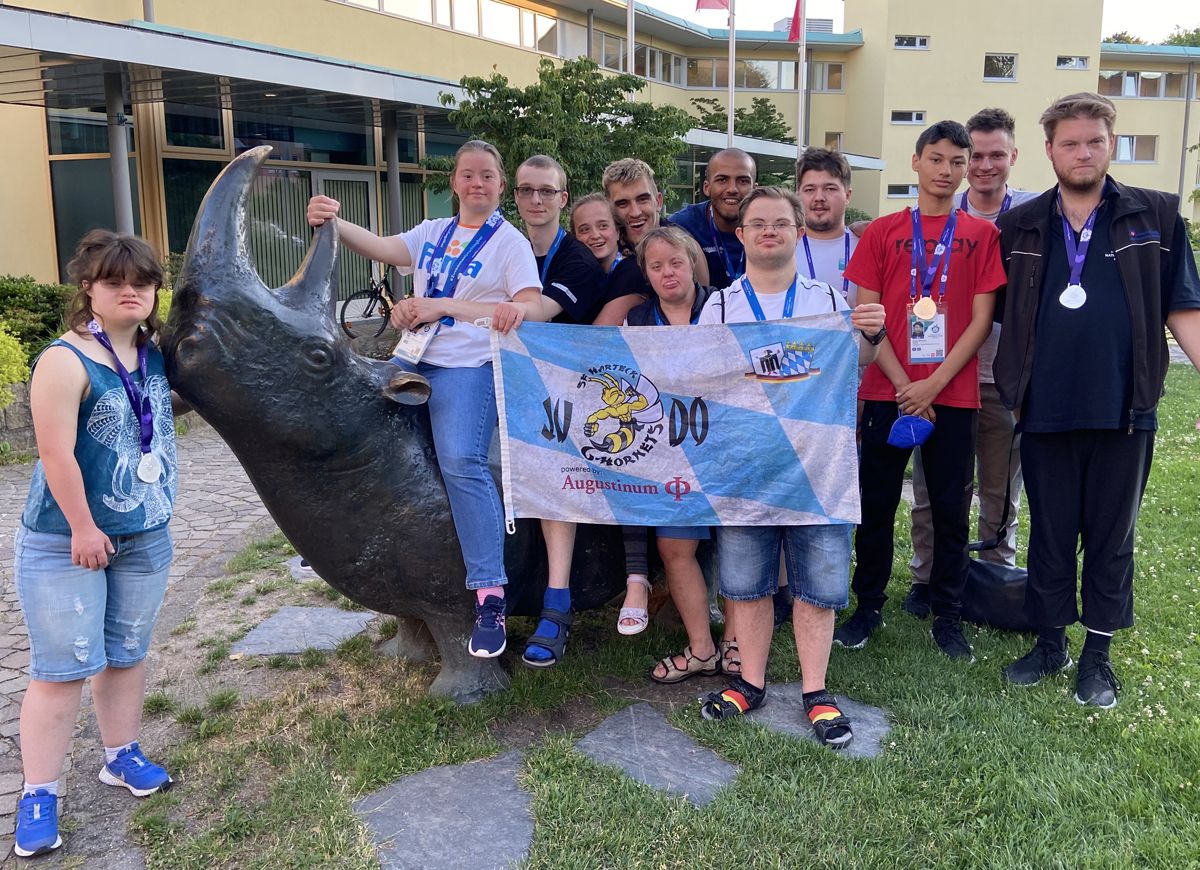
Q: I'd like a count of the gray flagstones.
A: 5